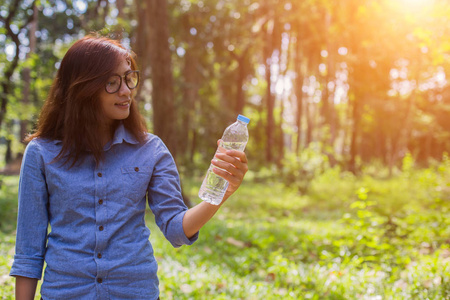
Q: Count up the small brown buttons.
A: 6